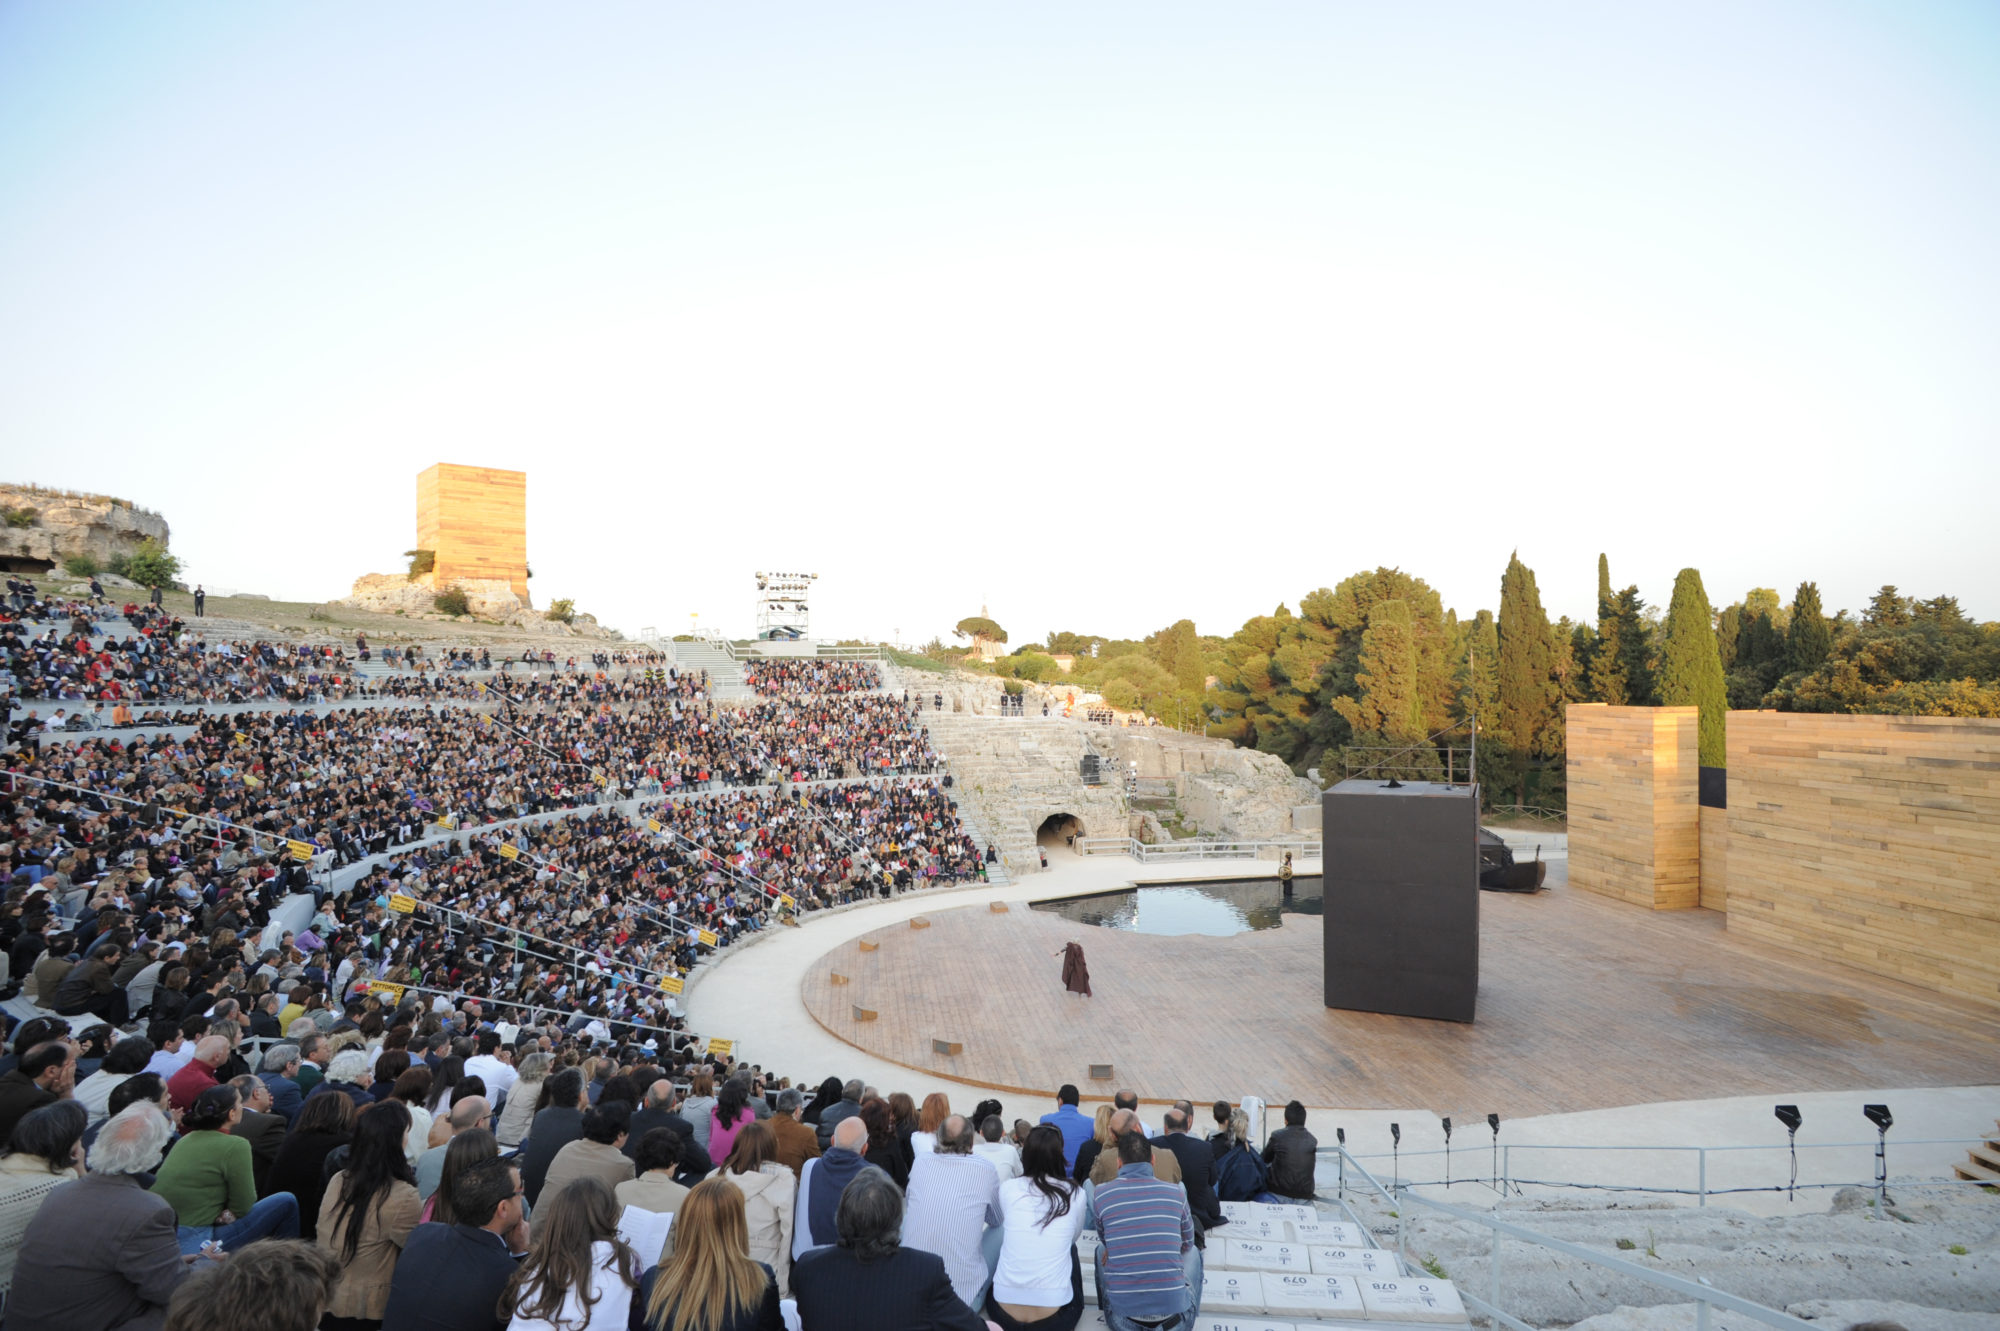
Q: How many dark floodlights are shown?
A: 6